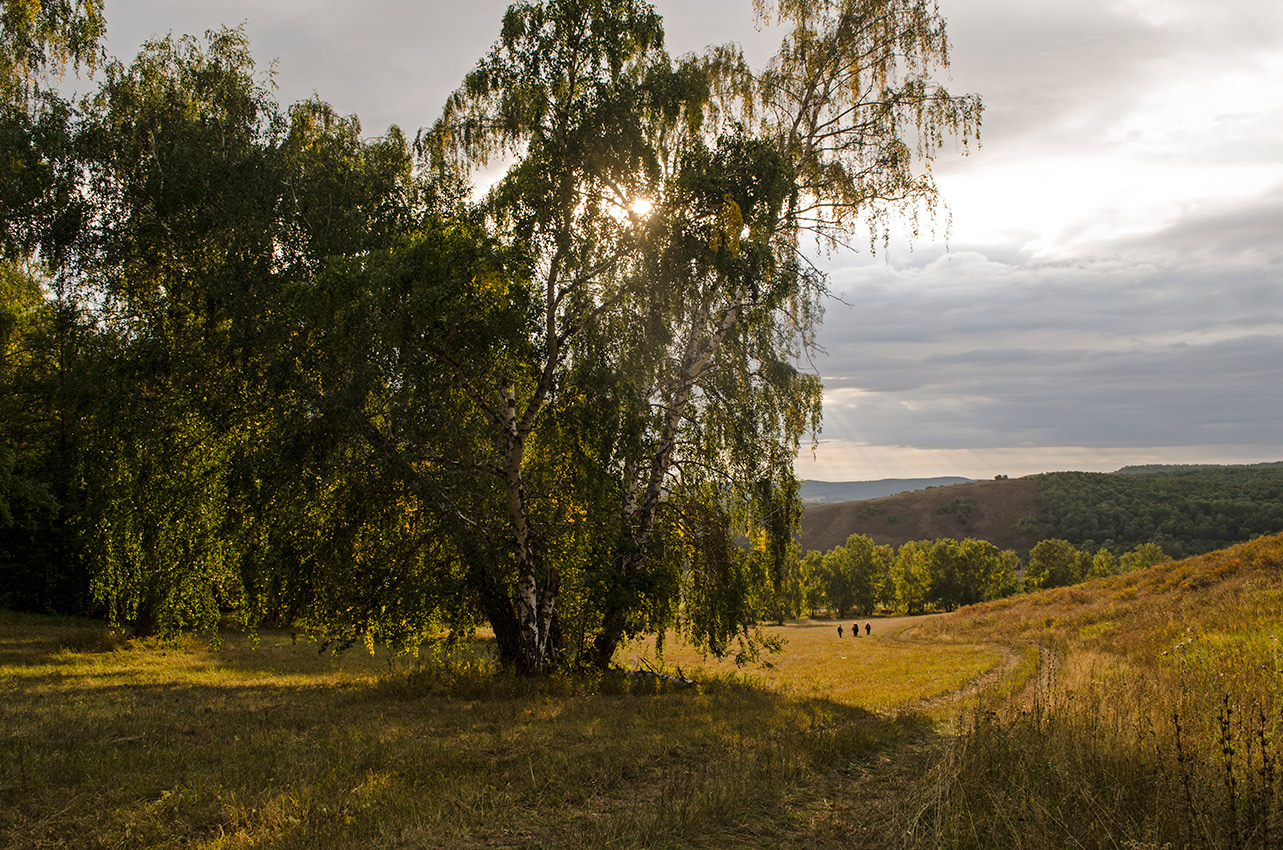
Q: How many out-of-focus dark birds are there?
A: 0